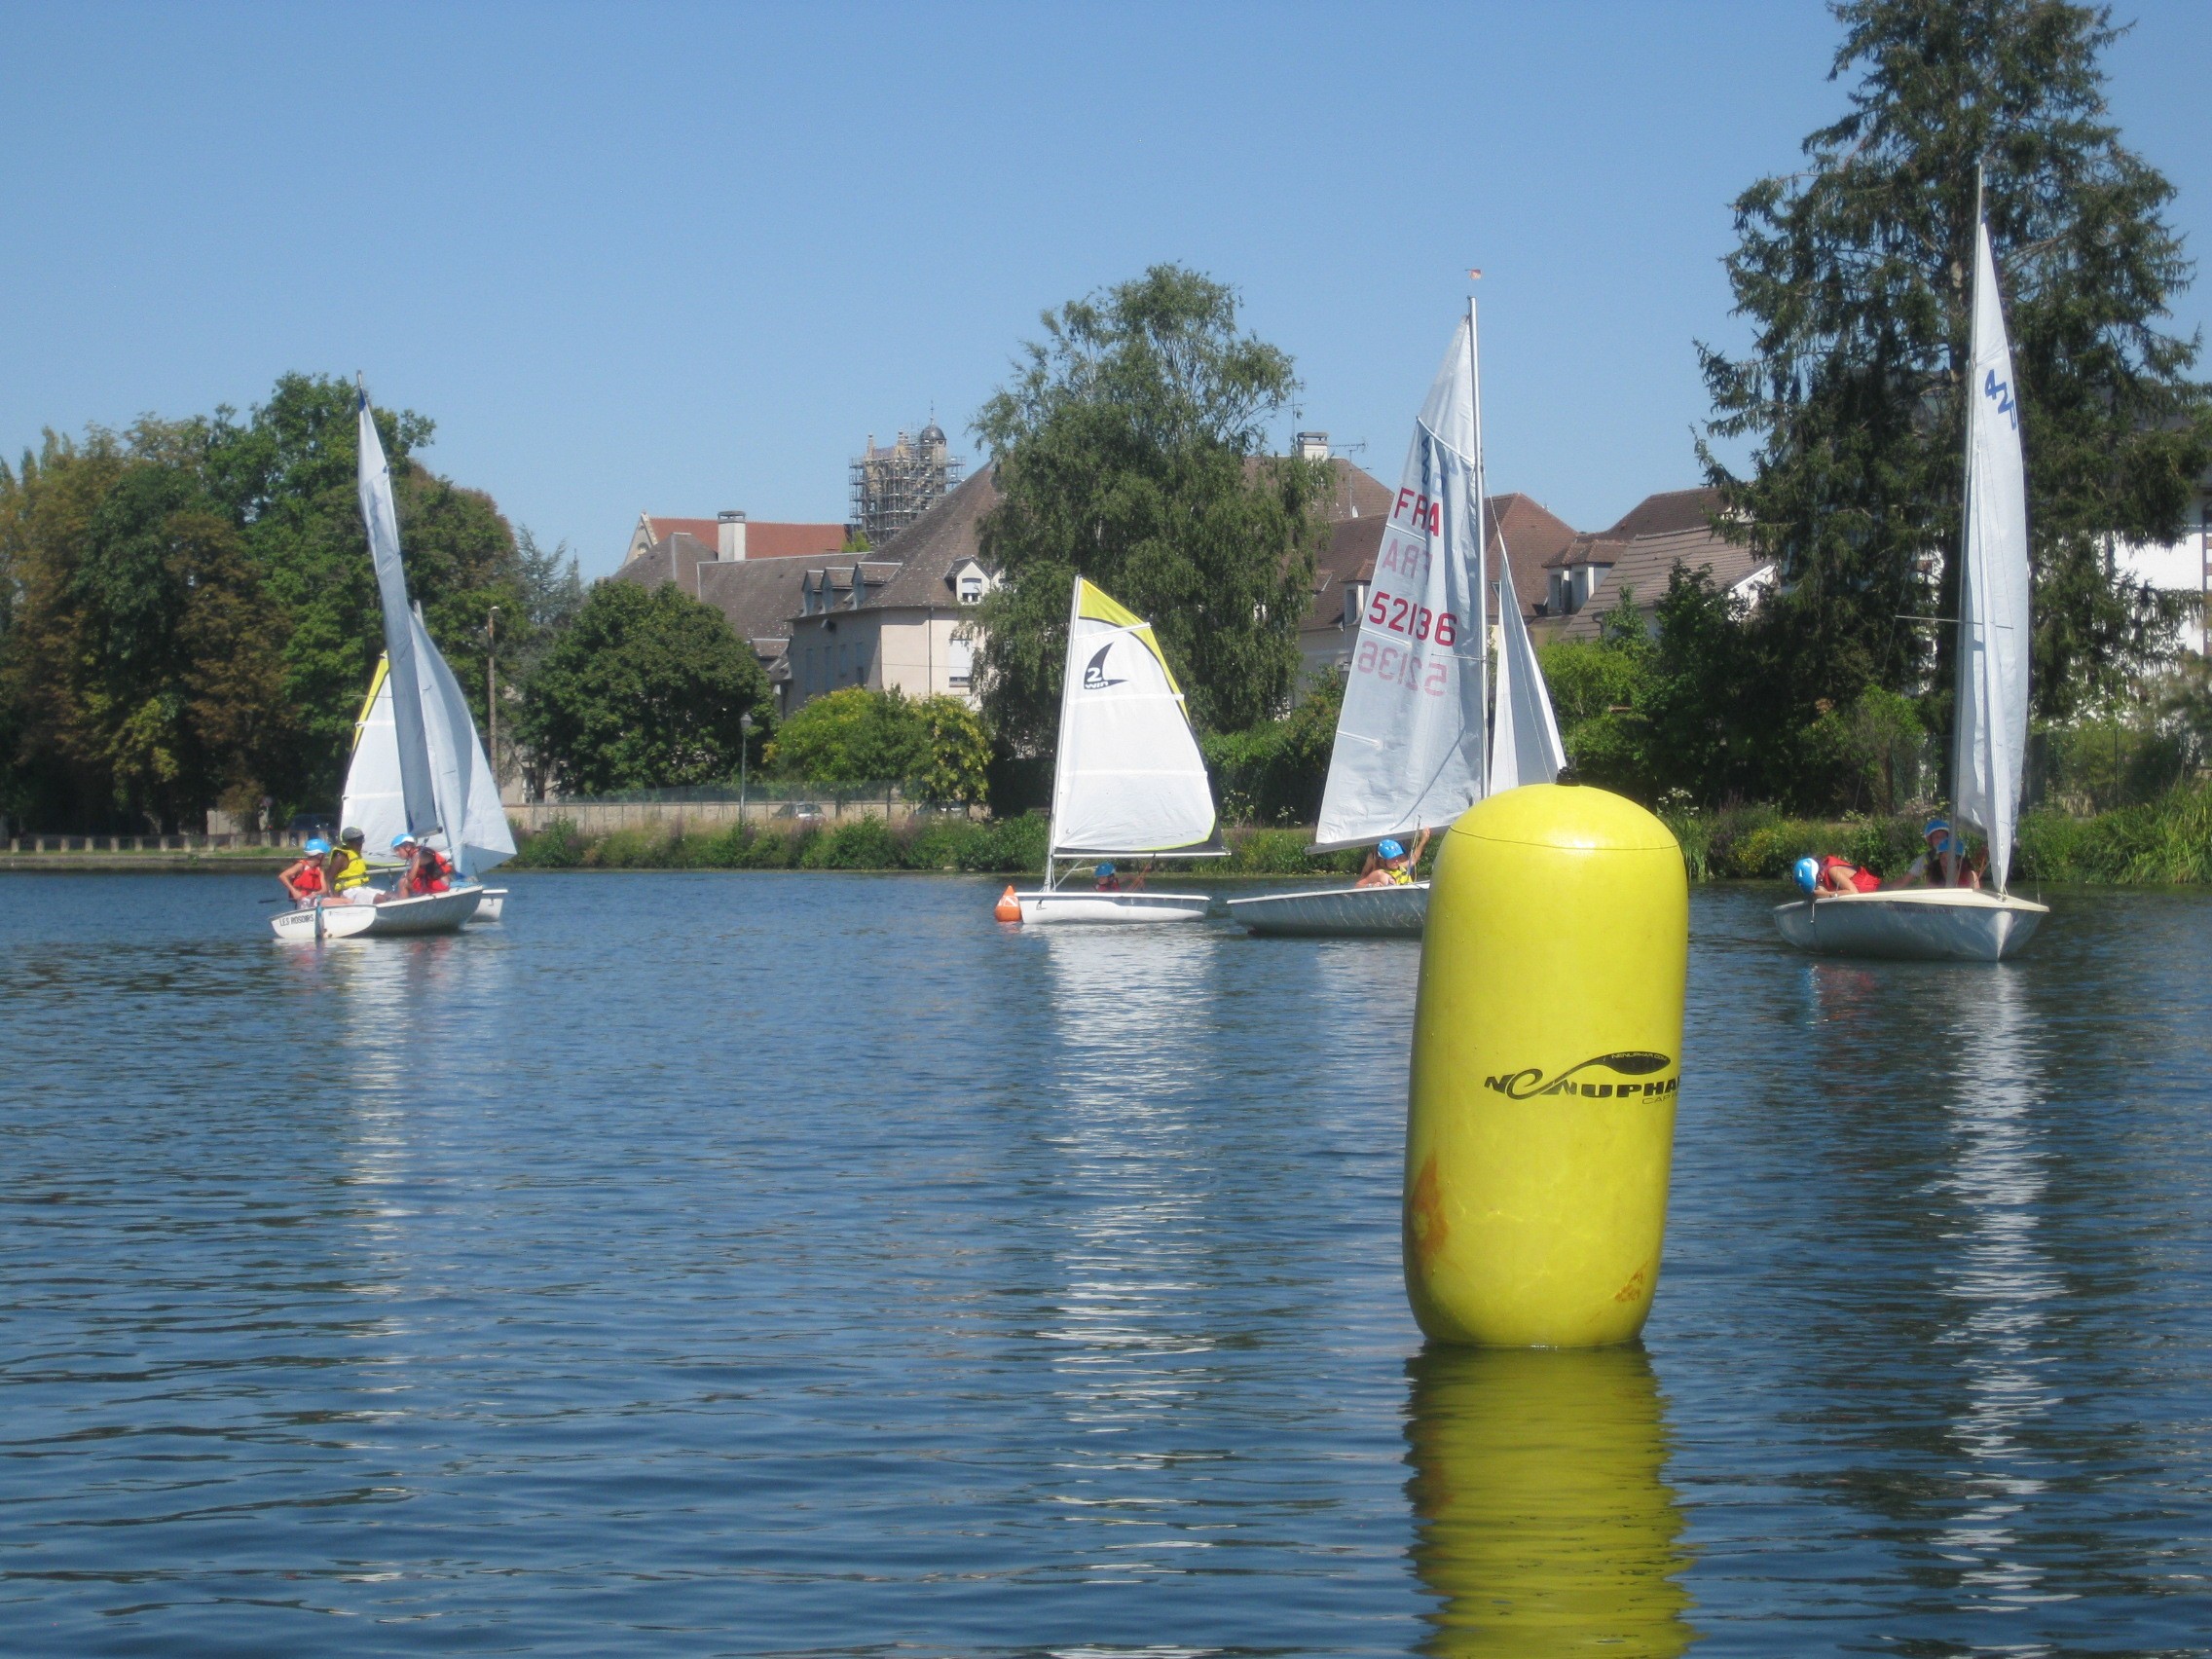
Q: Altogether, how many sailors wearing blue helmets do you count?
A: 7